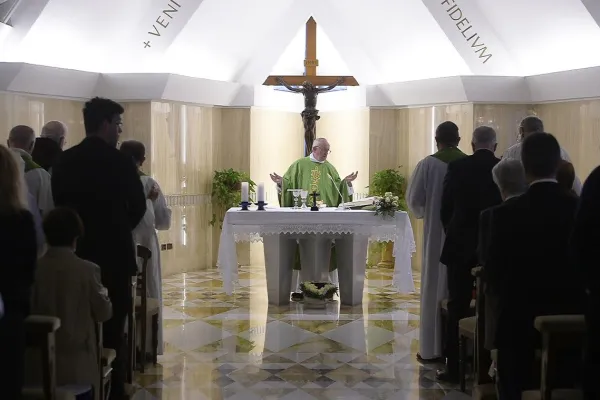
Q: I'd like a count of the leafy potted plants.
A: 2